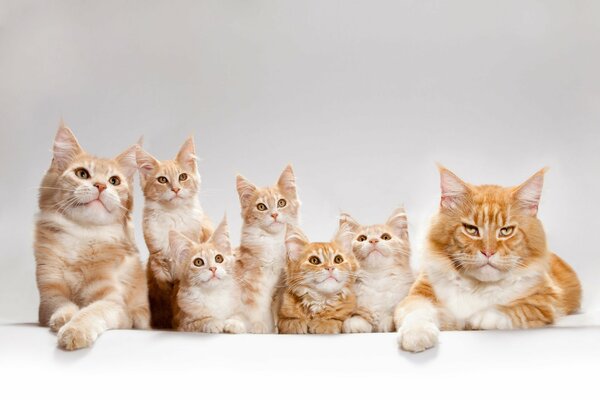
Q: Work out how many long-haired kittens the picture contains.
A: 5